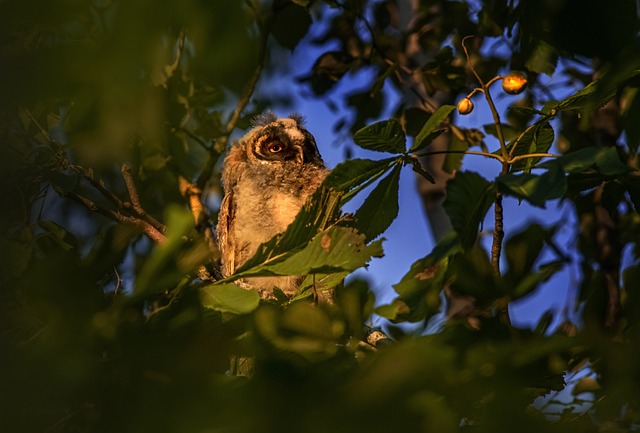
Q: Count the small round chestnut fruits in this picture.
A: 2